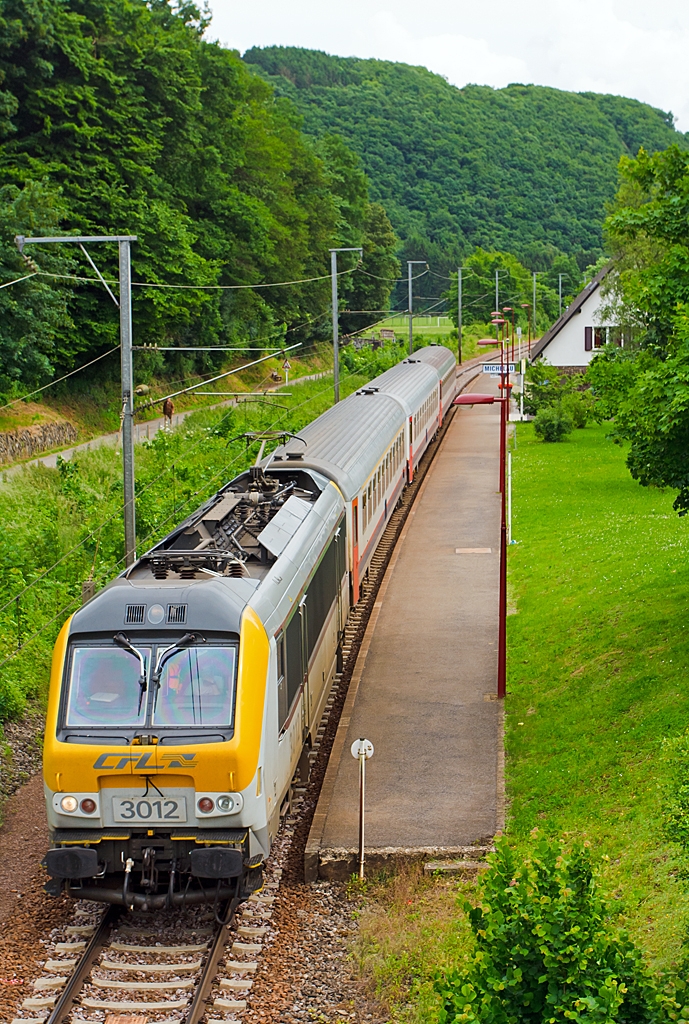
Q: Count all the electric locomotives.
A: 1